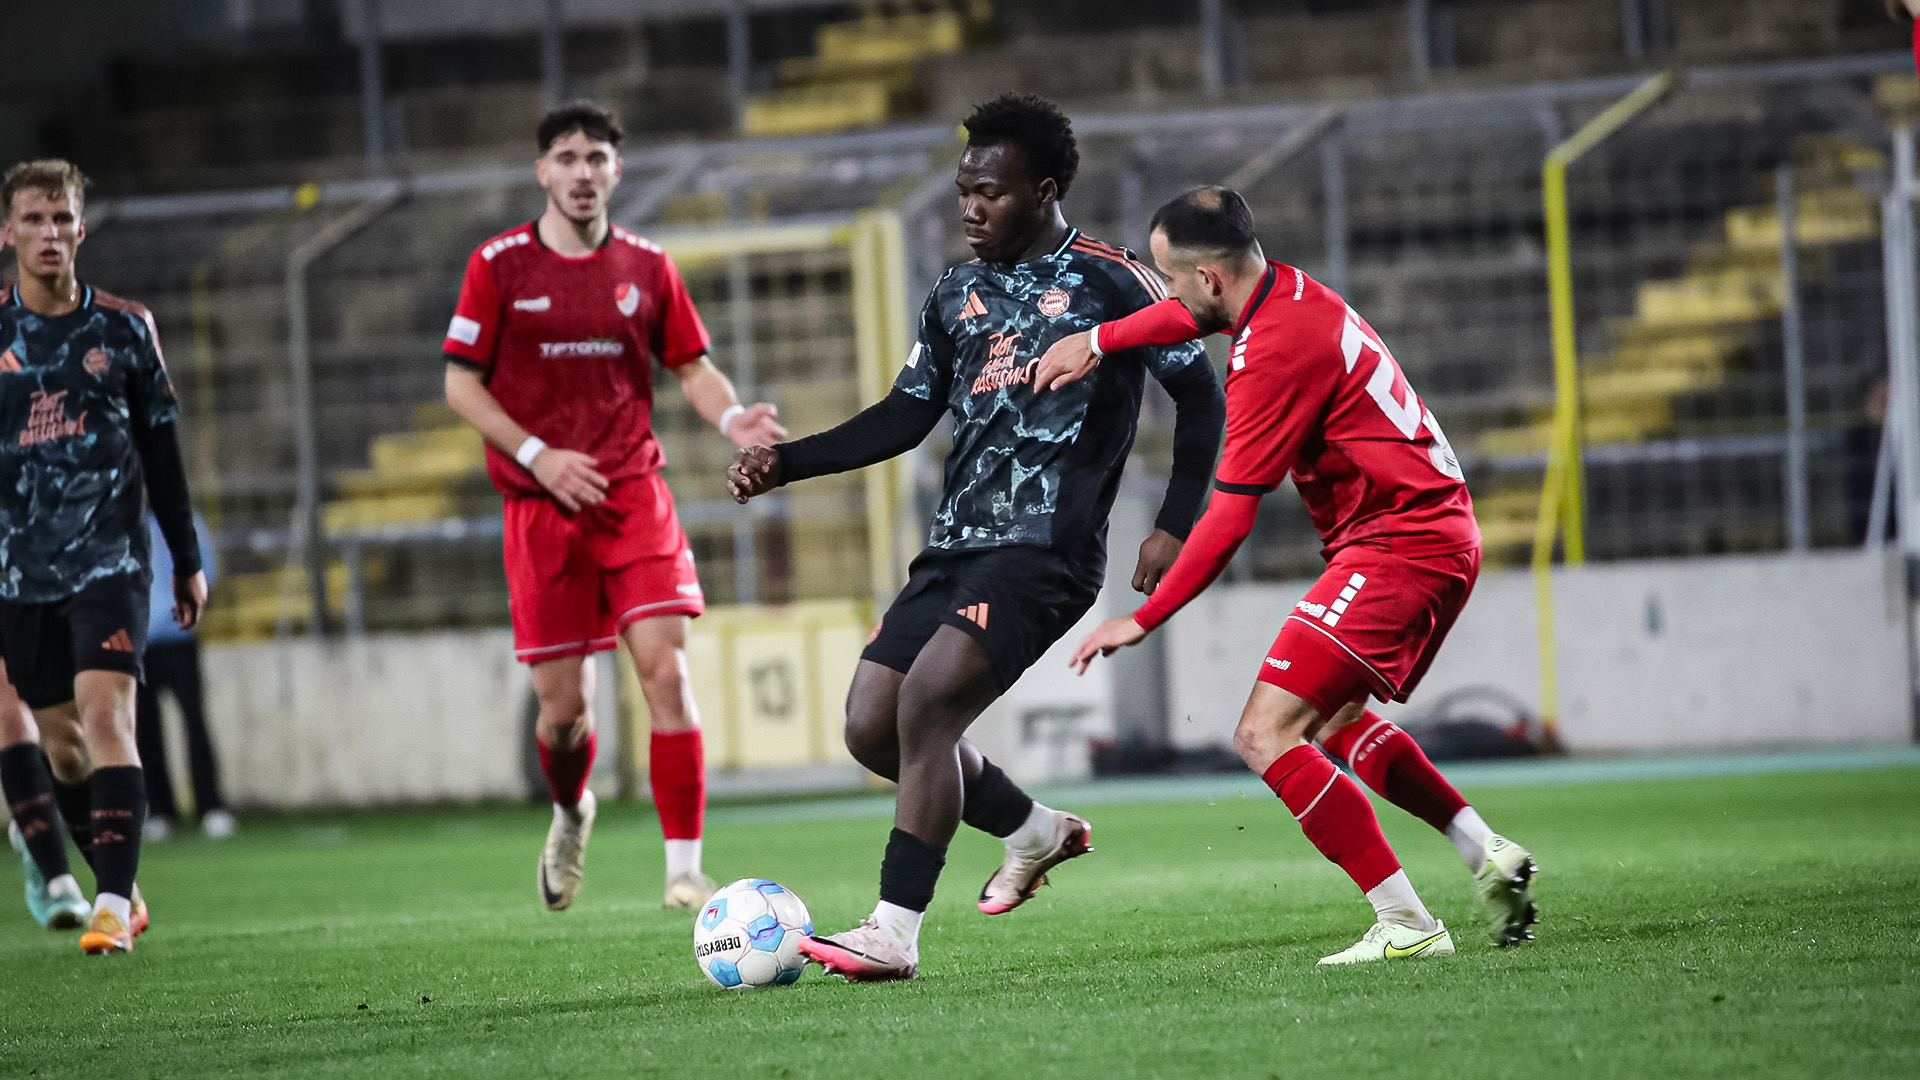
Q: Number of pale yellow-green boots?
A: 2